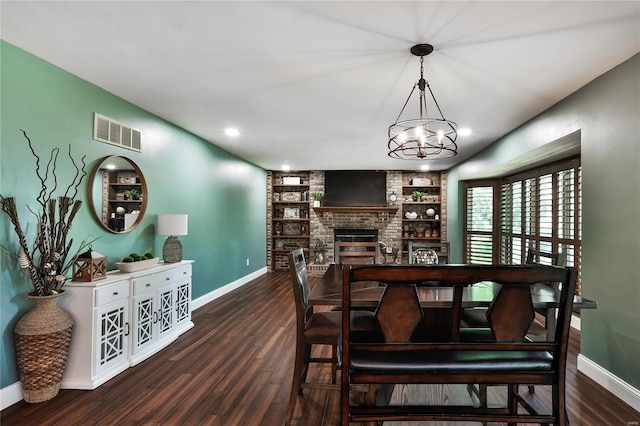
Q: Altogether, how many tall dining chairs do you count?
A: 4